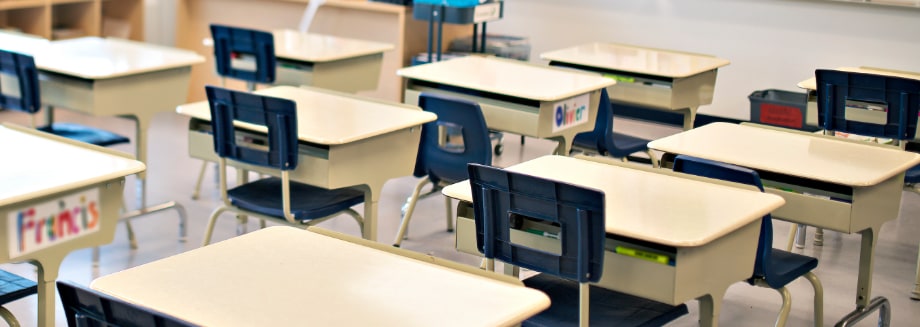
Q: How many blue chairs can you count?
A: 10